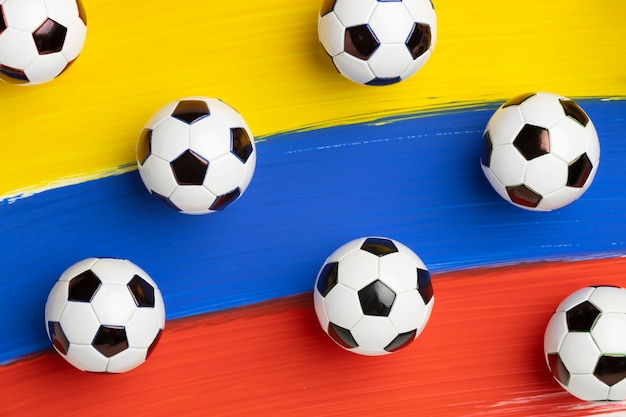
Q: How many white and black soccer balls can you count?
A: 7